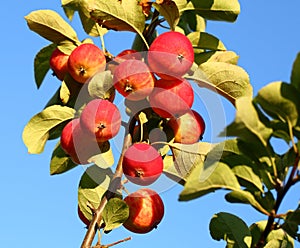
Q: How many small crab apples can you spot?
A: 12